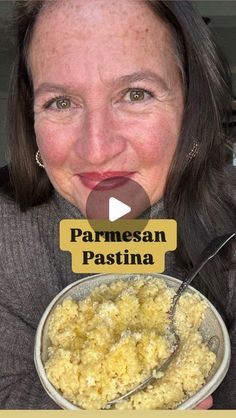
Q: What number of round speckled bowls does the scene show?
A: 1